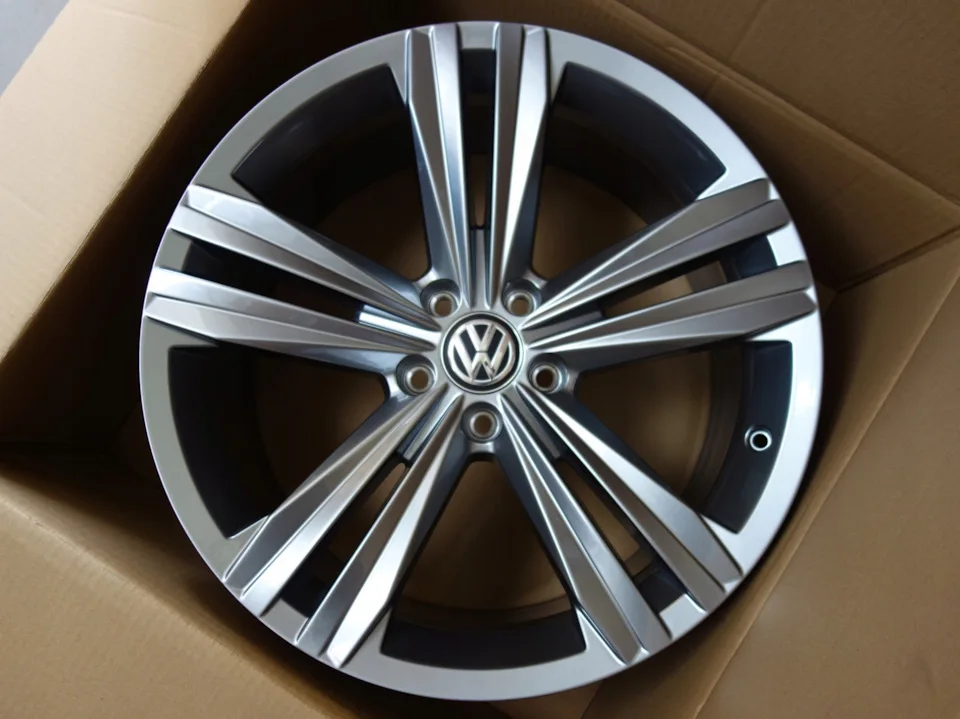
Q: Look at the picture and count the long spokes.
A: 10